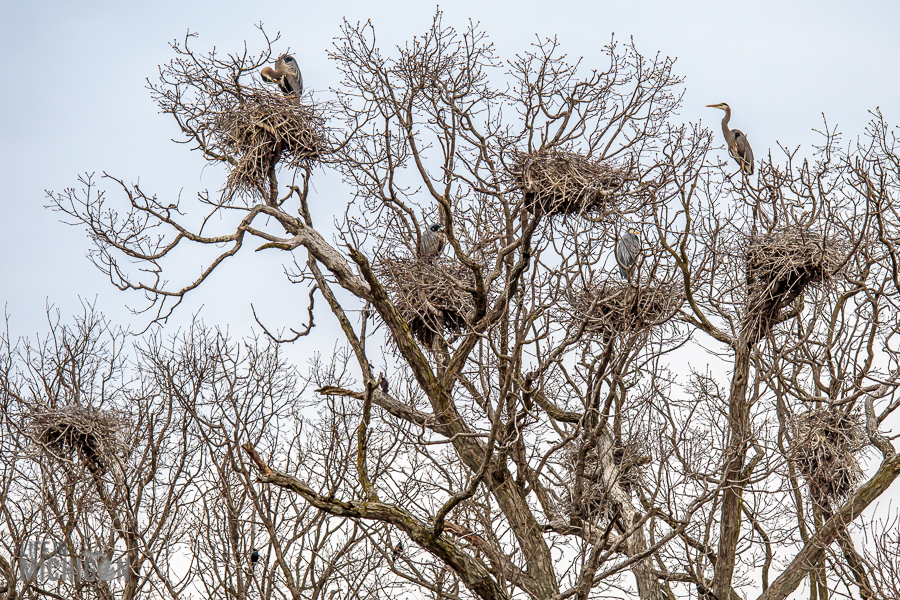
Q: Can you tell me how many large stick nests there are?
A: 8